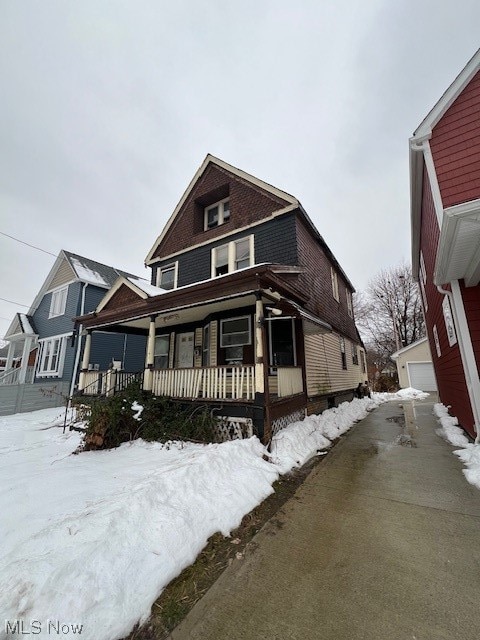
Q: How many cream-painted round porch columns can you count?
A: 3